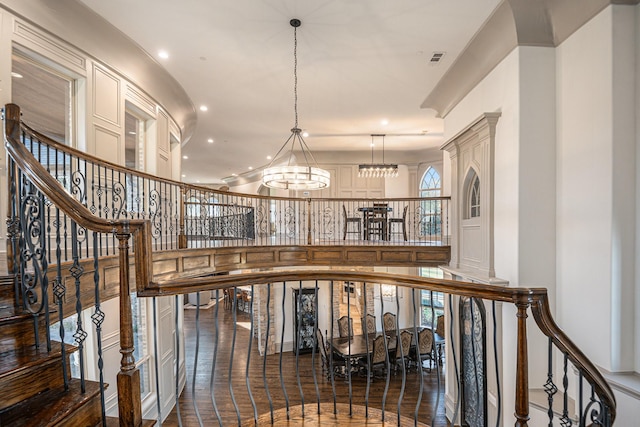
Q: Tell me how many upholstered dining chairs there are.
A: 8